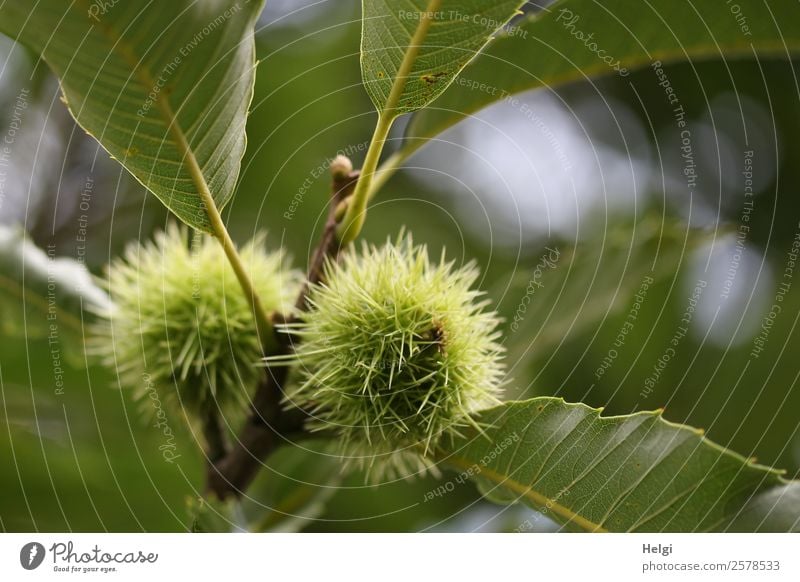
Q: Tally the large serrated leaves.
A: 4